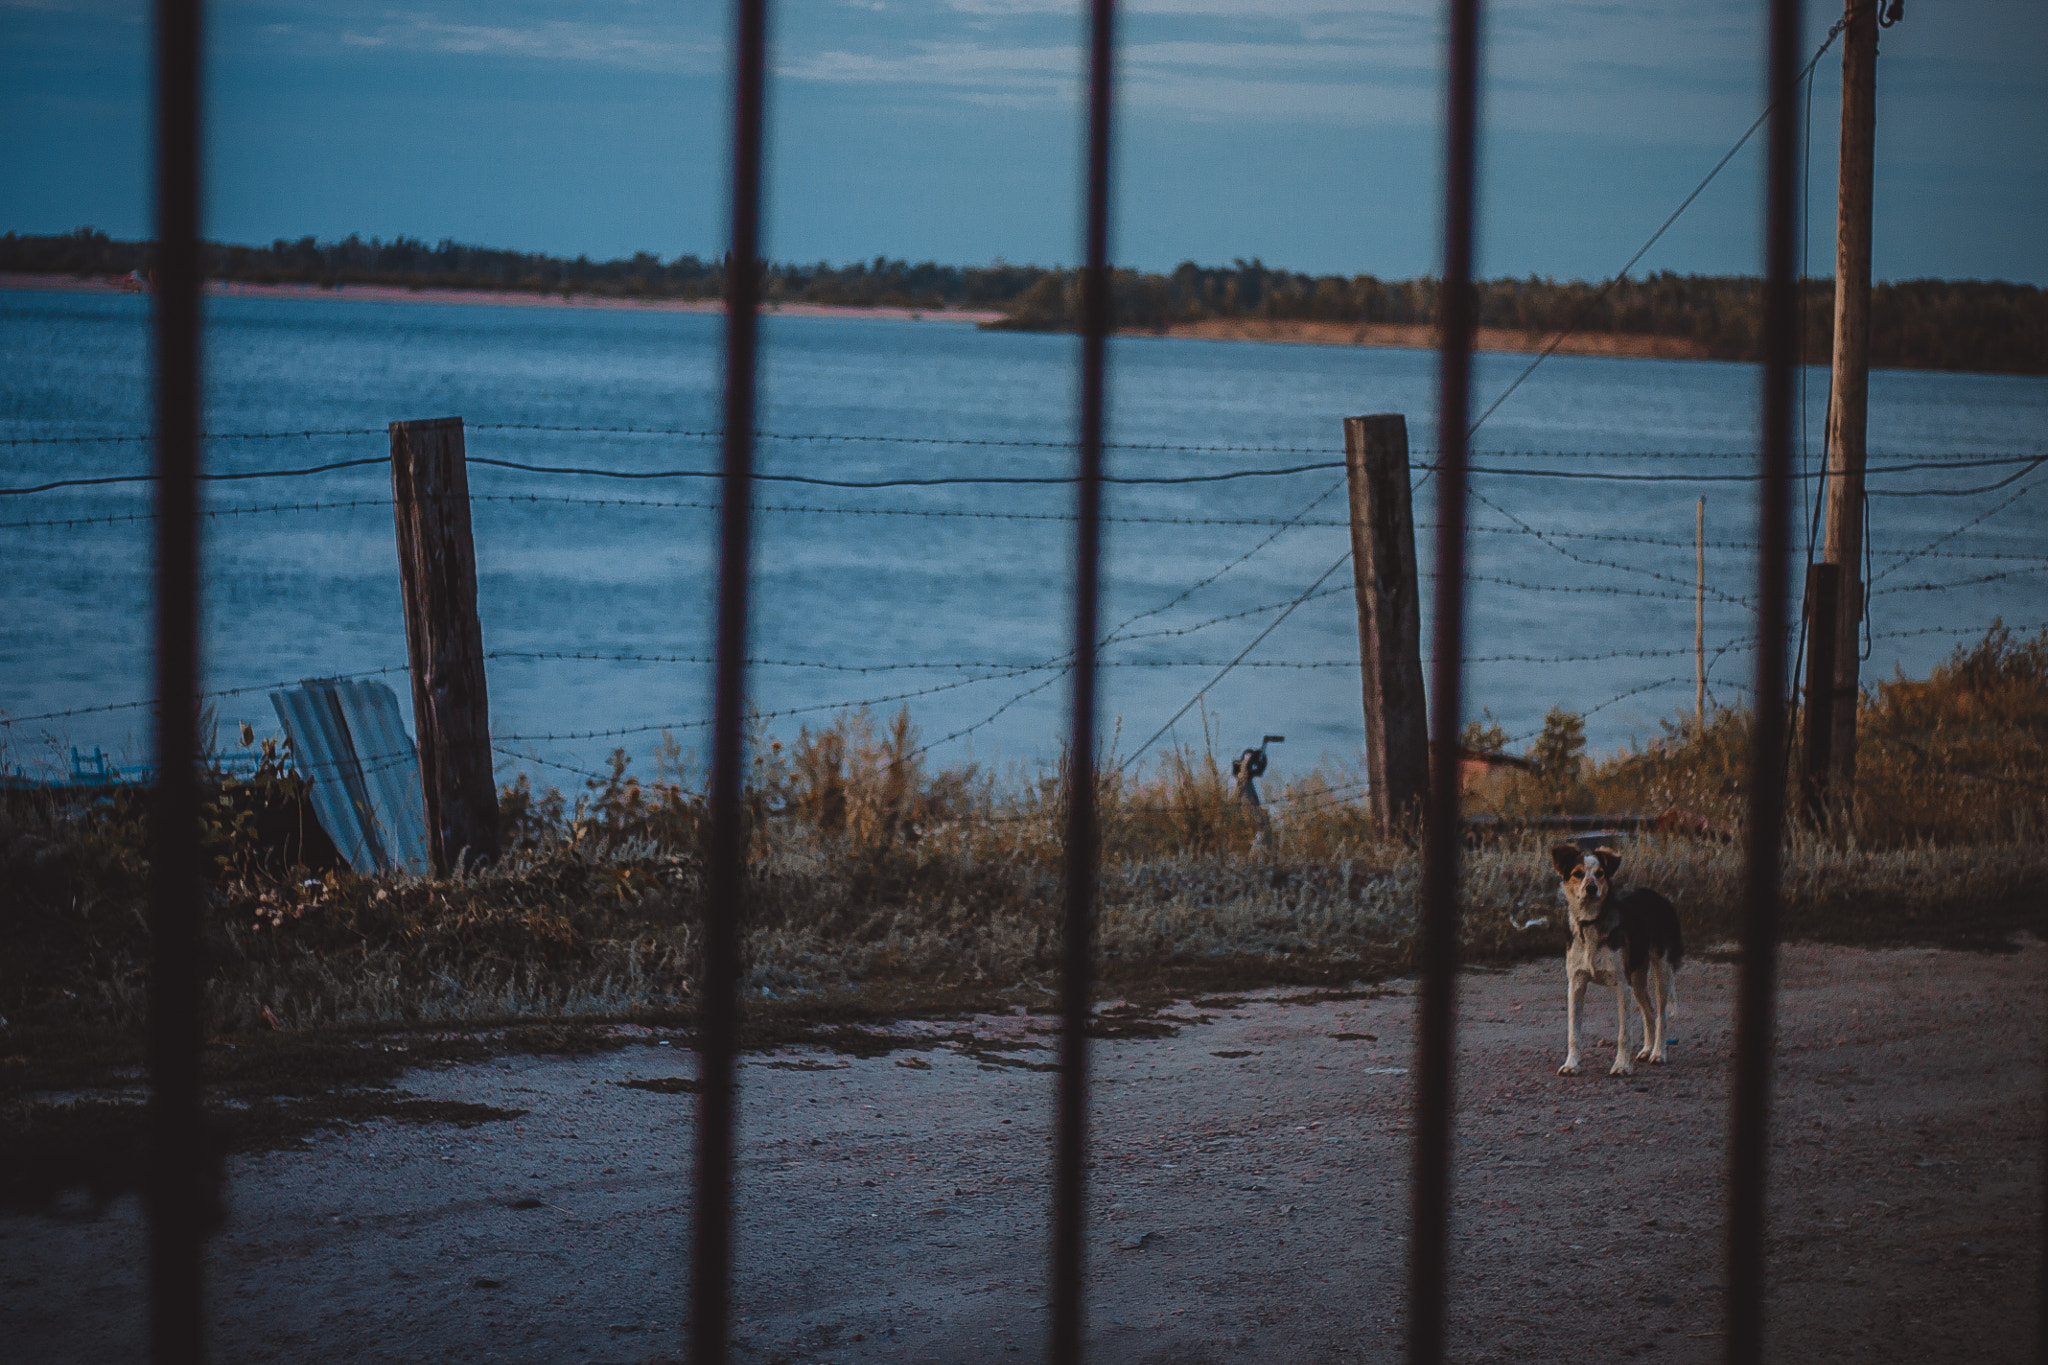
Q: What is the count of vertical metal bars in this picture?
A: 5